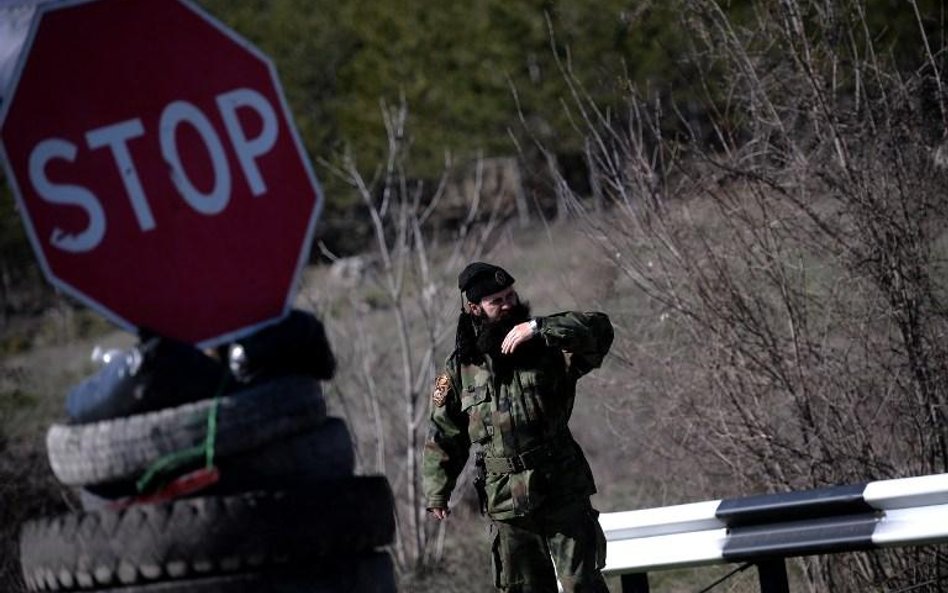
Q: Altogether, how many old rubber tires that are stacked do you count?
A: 4